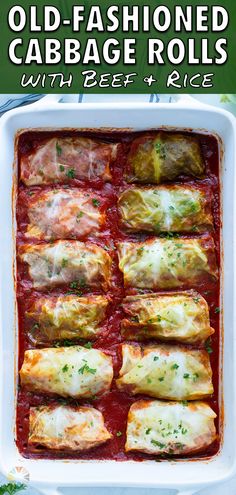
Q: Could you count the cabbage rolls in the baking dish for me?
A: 12